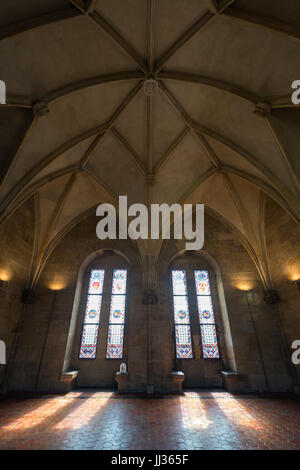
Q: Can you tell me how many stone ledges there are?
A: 4